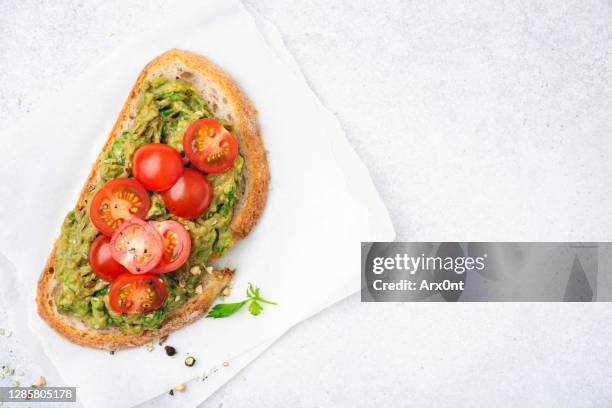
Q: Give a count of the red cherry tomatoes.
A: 8